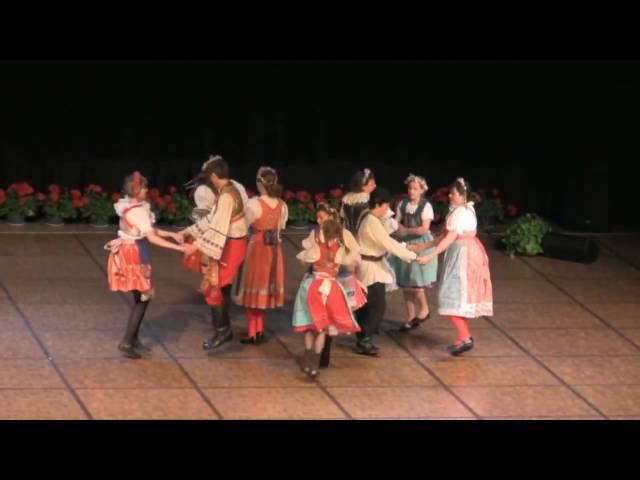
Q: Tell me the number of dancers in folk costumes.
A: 10